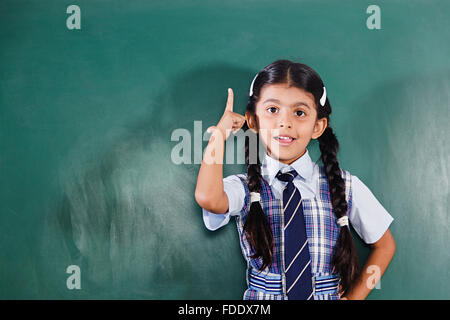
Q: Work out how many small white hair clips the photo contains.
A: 2